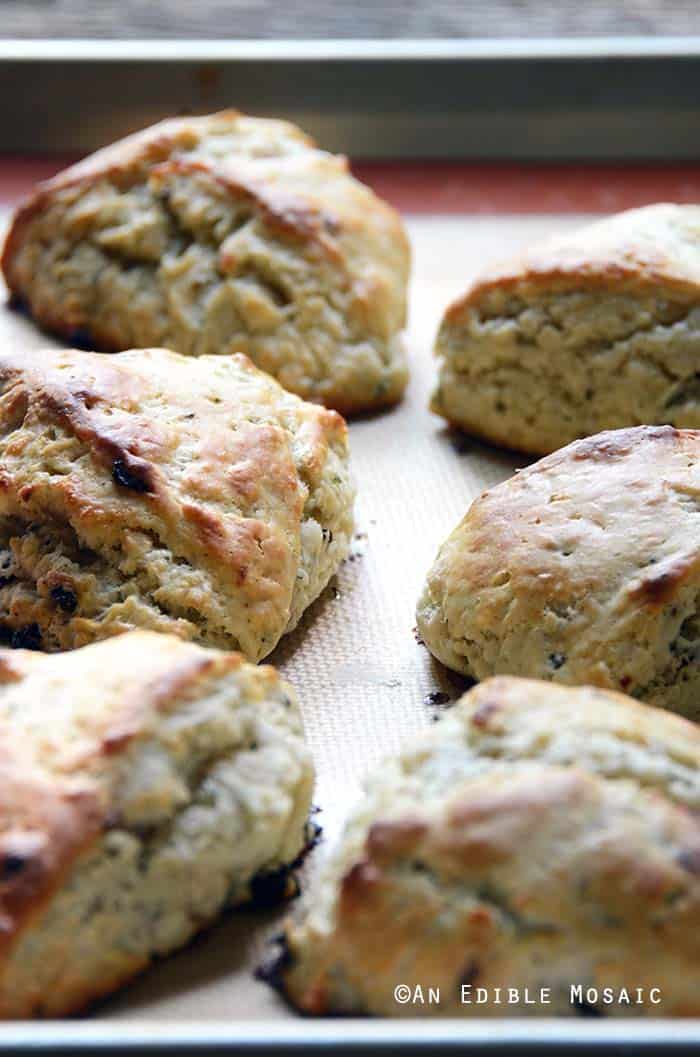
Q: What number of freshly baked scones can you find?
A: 6